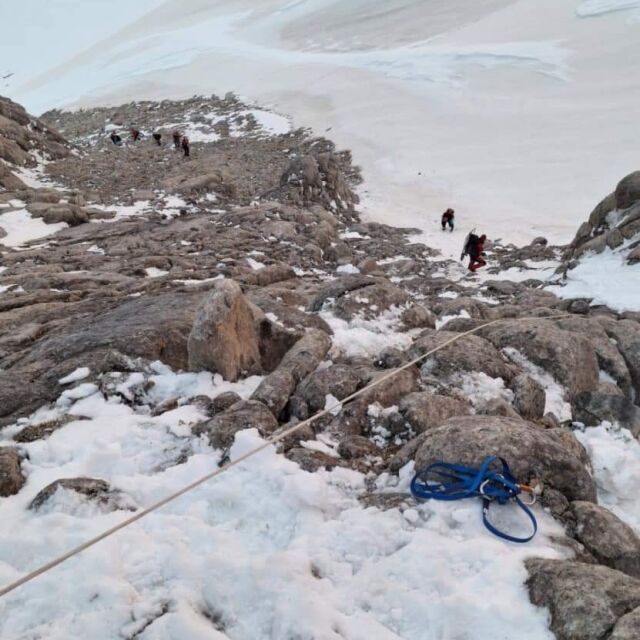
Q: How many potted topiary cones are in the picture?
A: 0